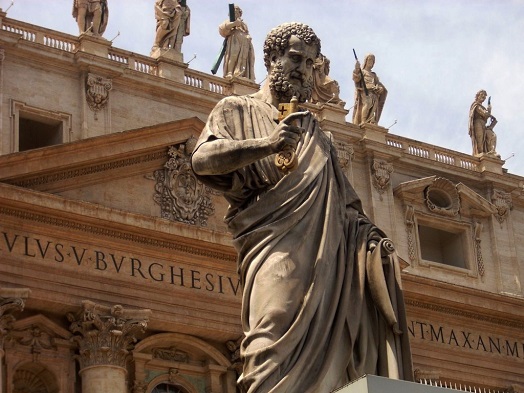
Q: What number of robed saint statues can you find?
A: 7